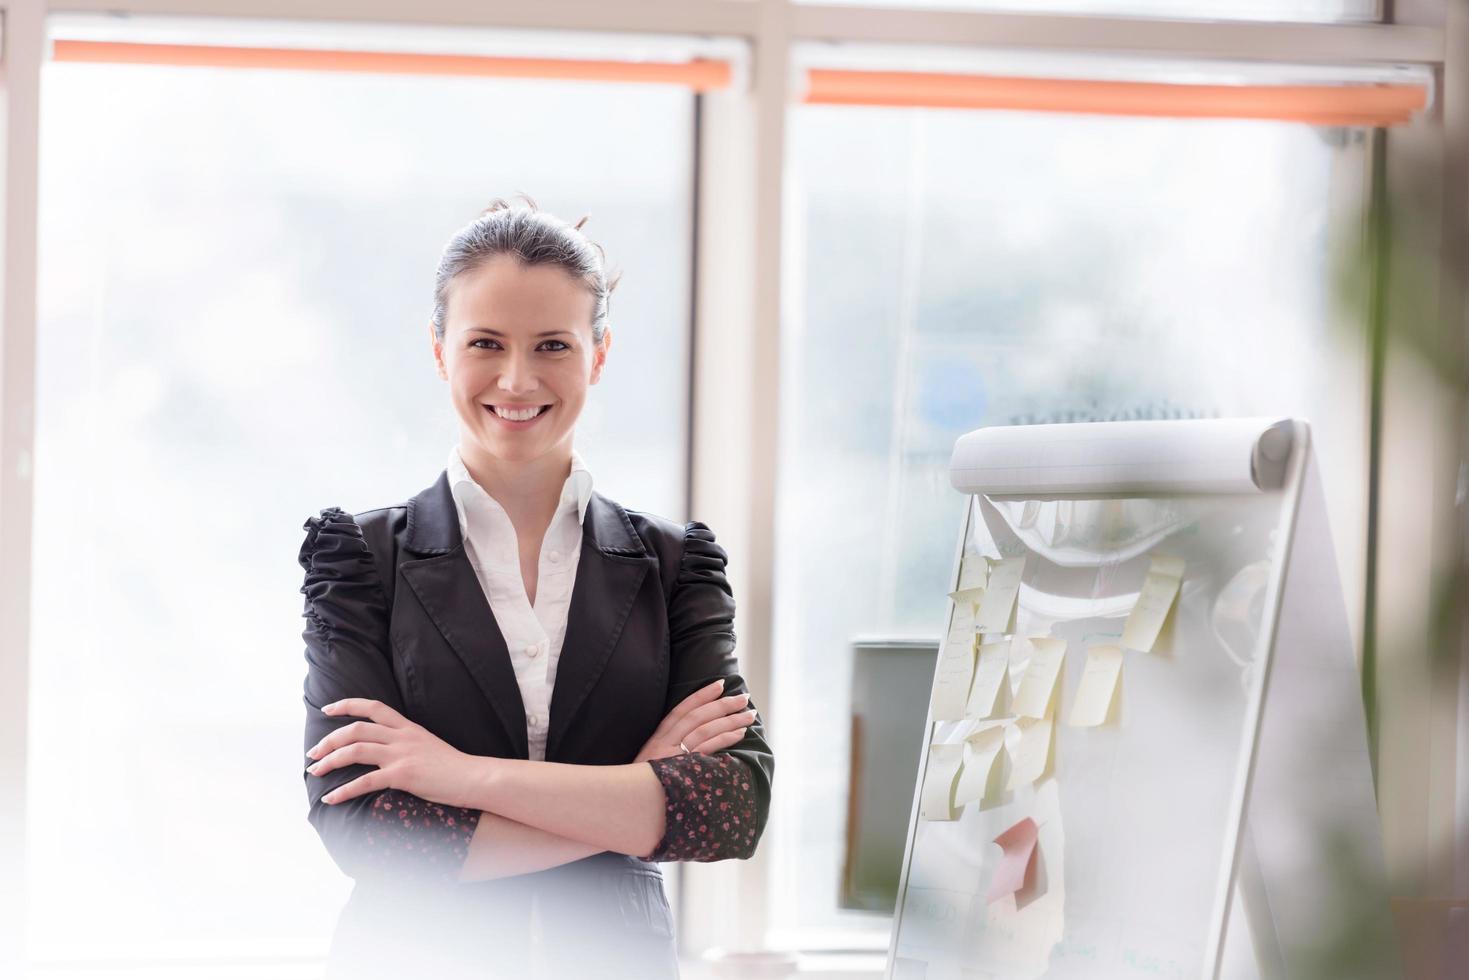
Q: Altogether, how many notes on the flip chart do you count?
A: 11